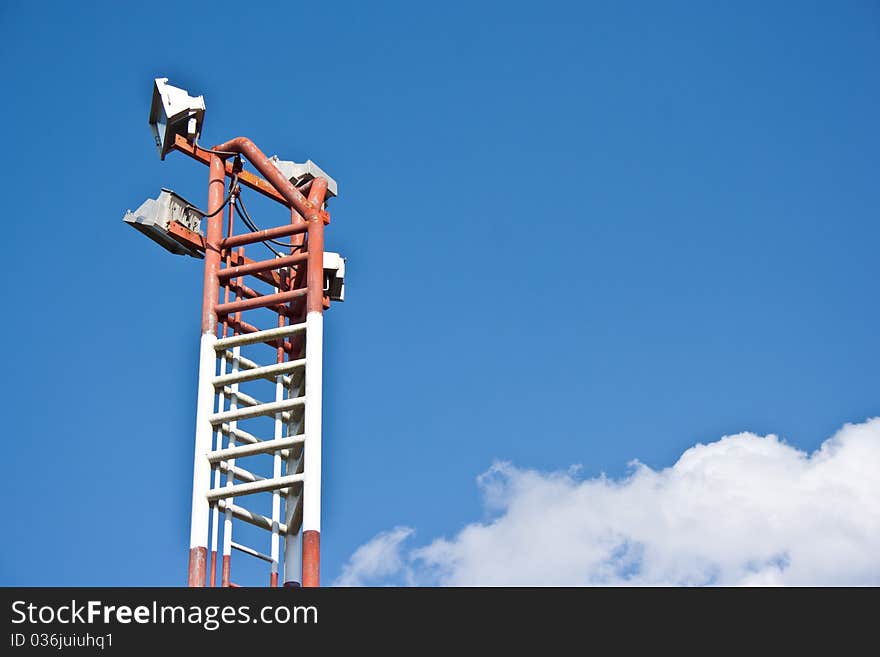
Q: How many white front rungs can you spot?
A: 5